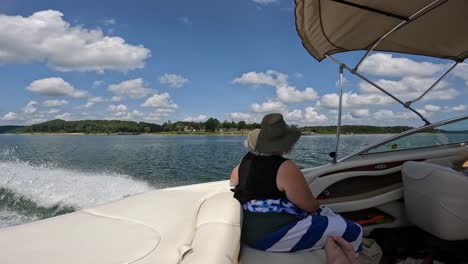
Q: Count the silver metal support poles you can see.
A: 4